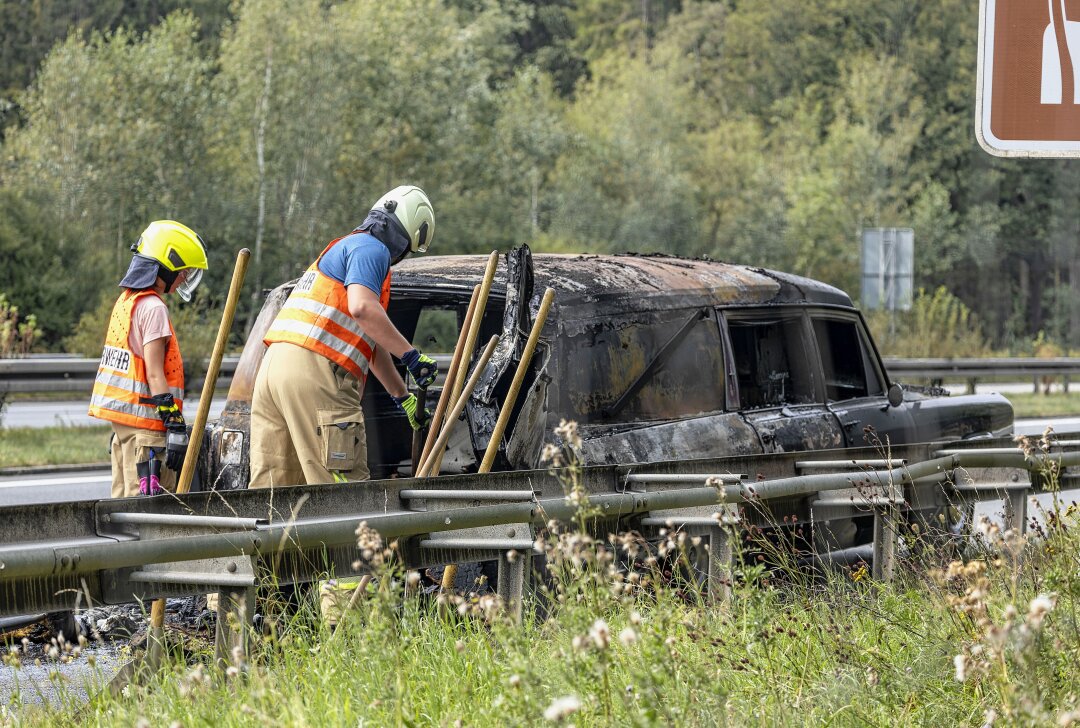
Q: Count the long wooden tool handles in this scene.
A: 5